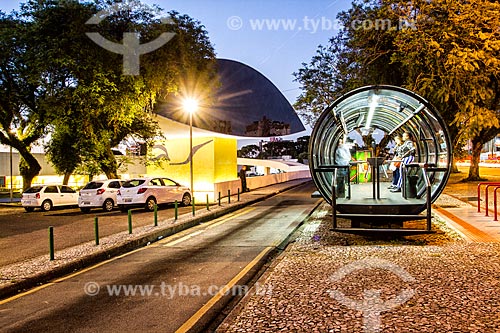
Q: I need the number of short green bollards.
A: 10